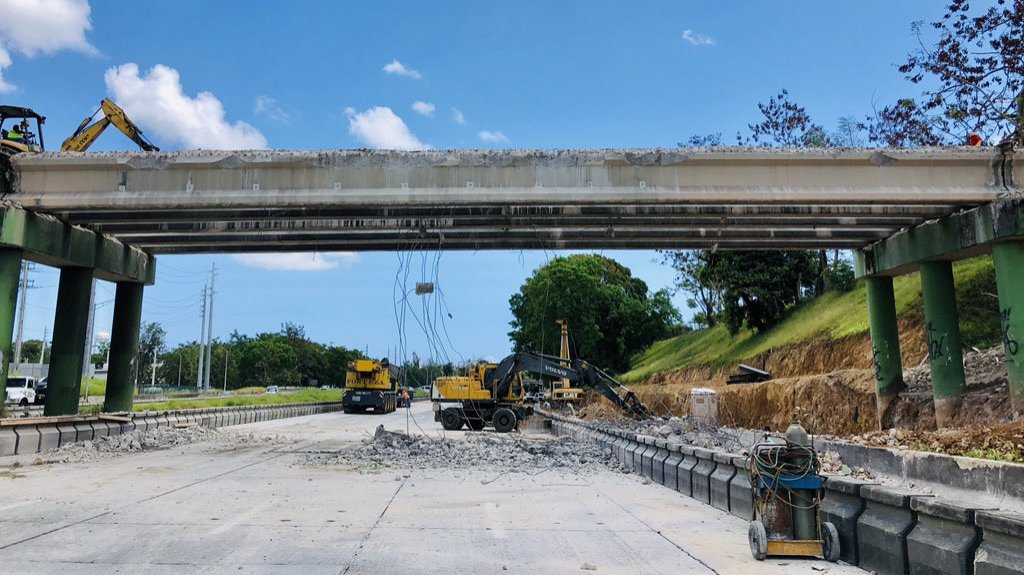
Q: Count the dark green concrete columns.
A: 6